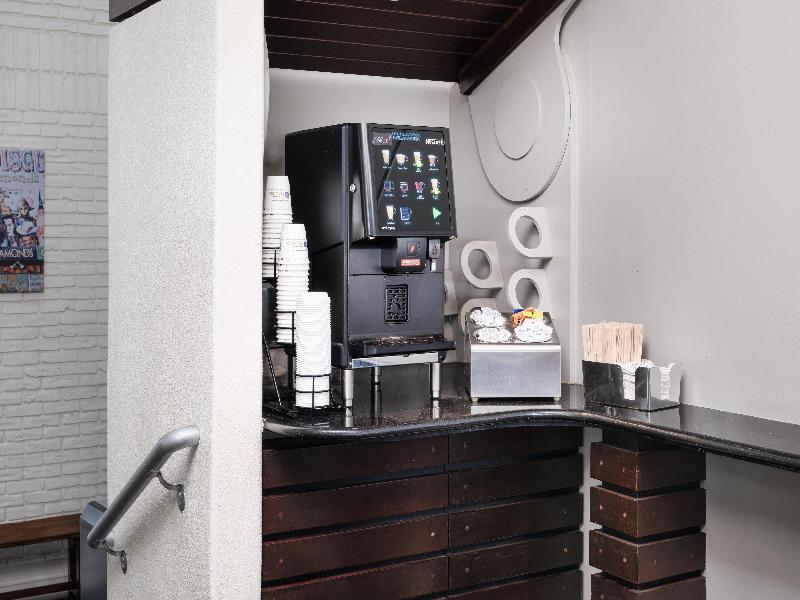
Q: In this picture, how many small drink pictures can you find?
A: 10